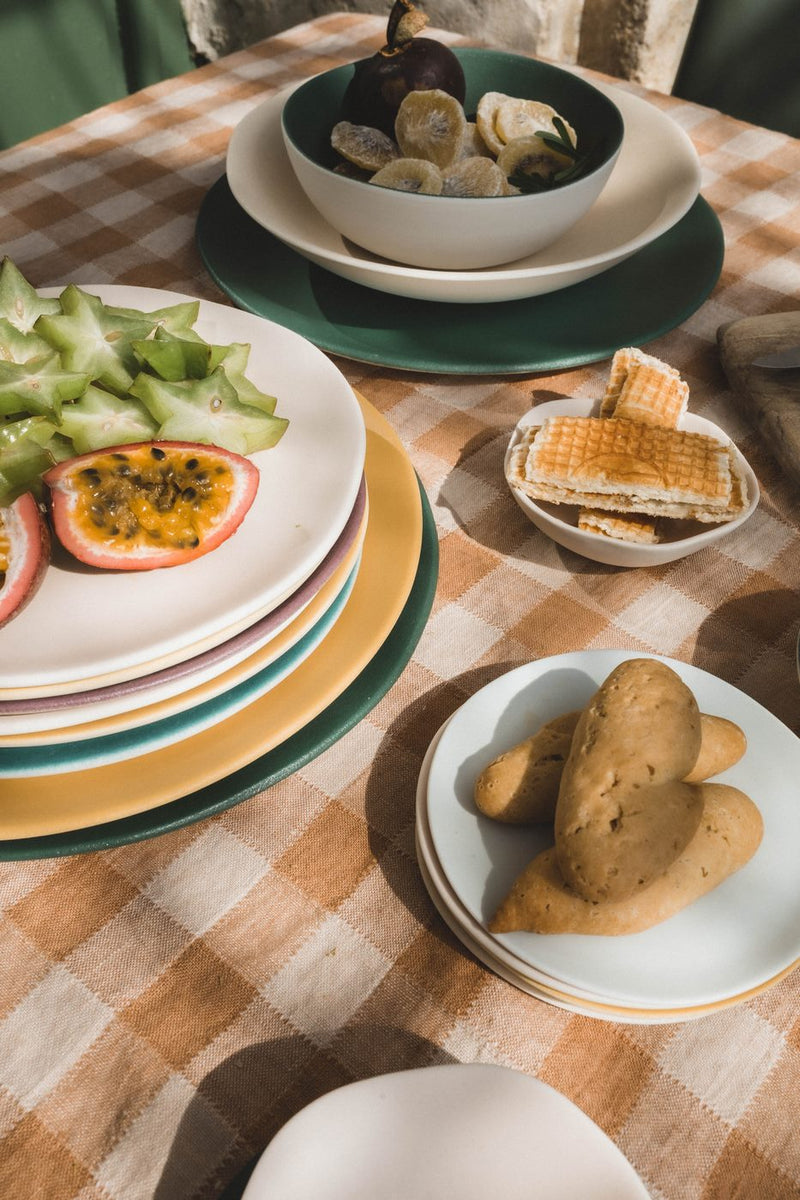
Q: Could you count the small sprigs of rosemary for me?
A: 1